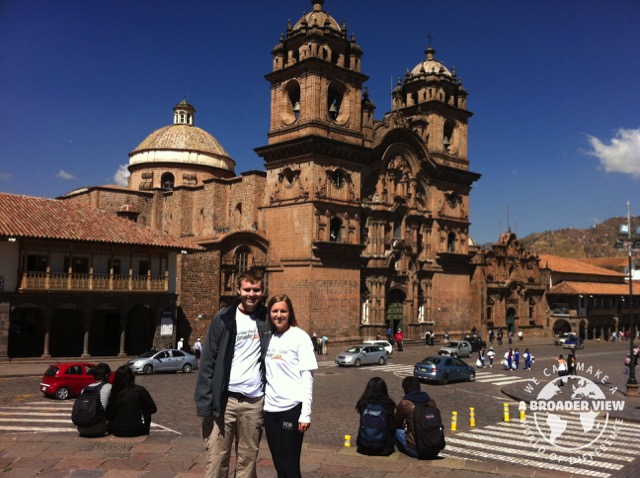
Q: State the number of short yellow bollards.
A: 5